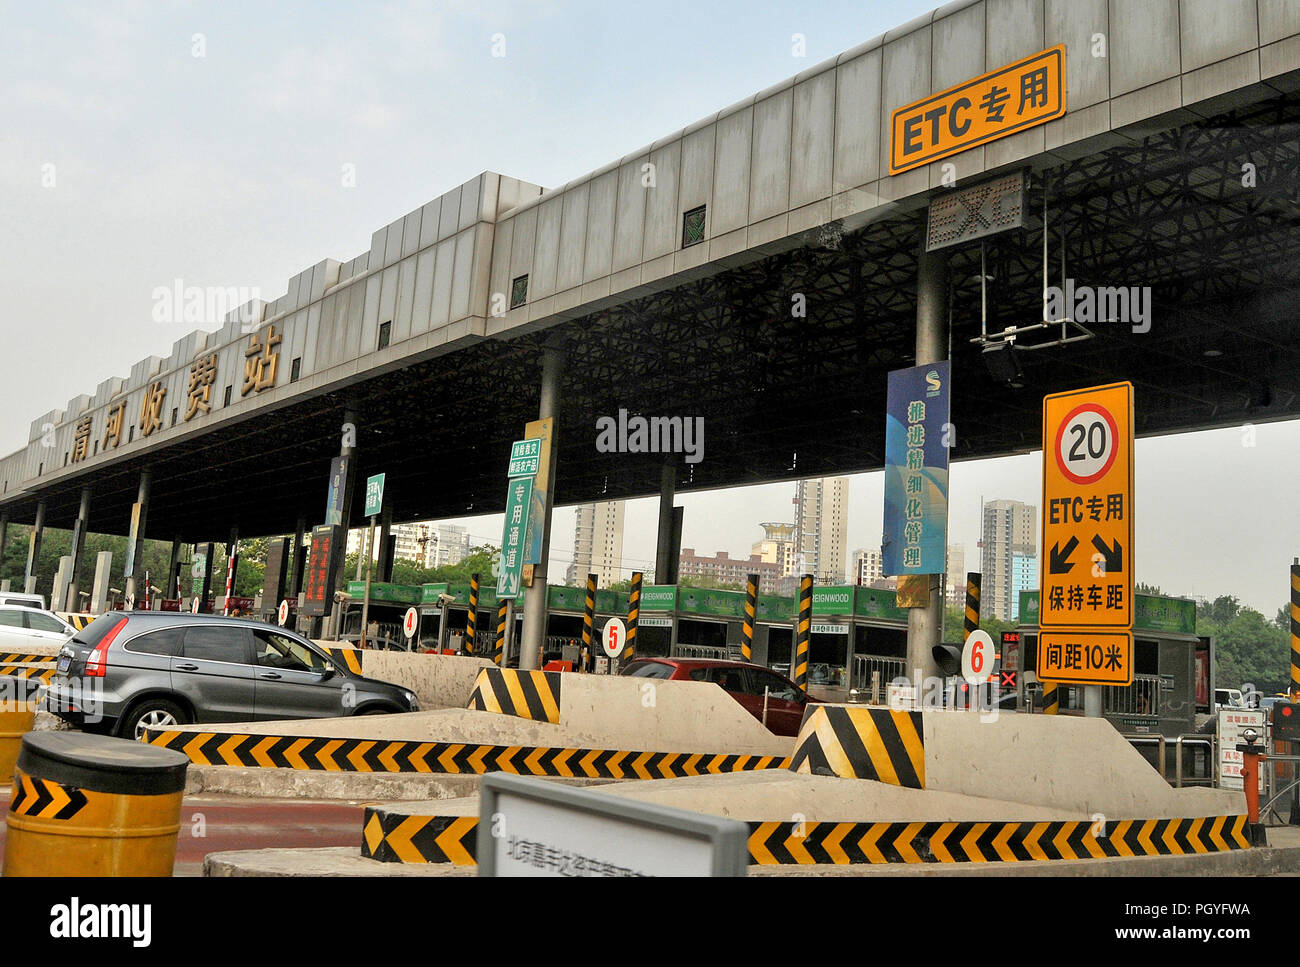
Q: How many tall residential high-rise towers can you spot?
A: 3